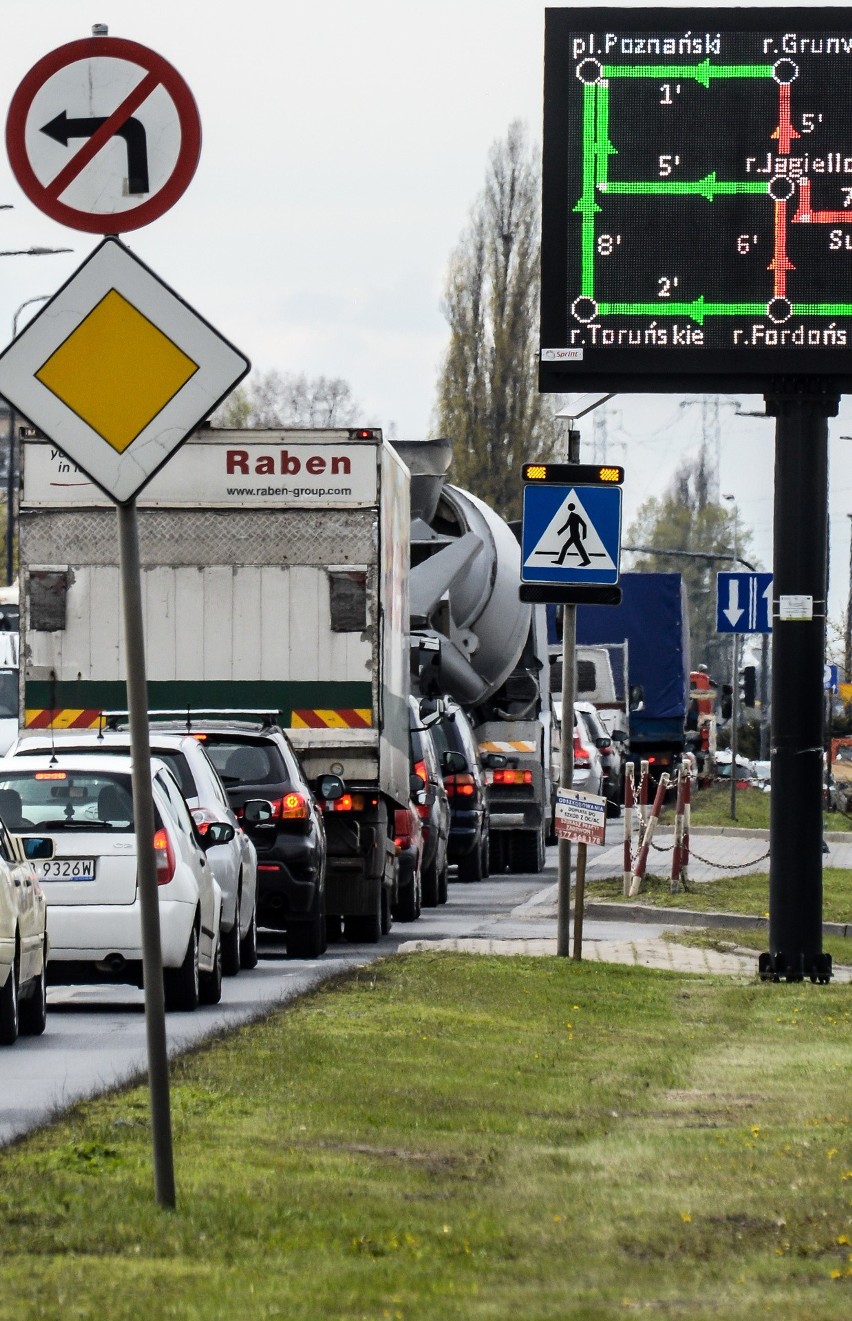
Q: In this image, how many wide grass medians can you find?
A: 1